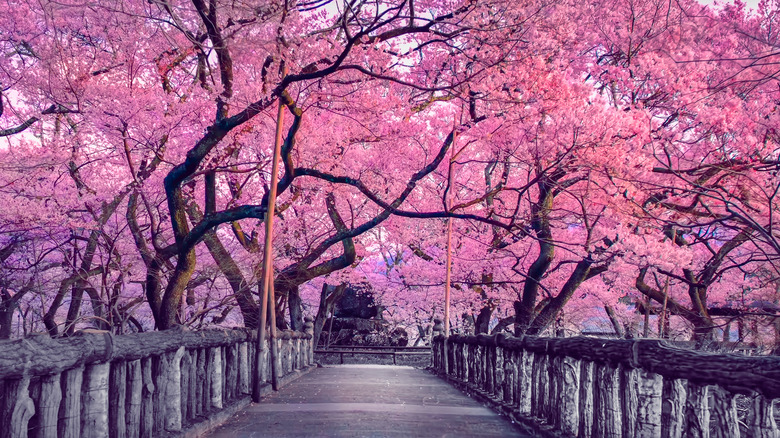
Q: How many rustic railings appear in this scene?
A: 2